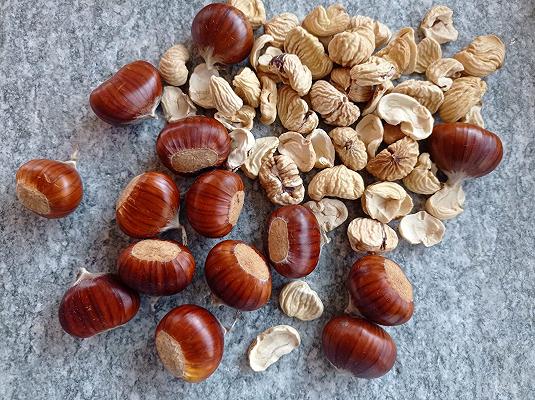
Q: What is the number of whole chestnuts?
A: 14